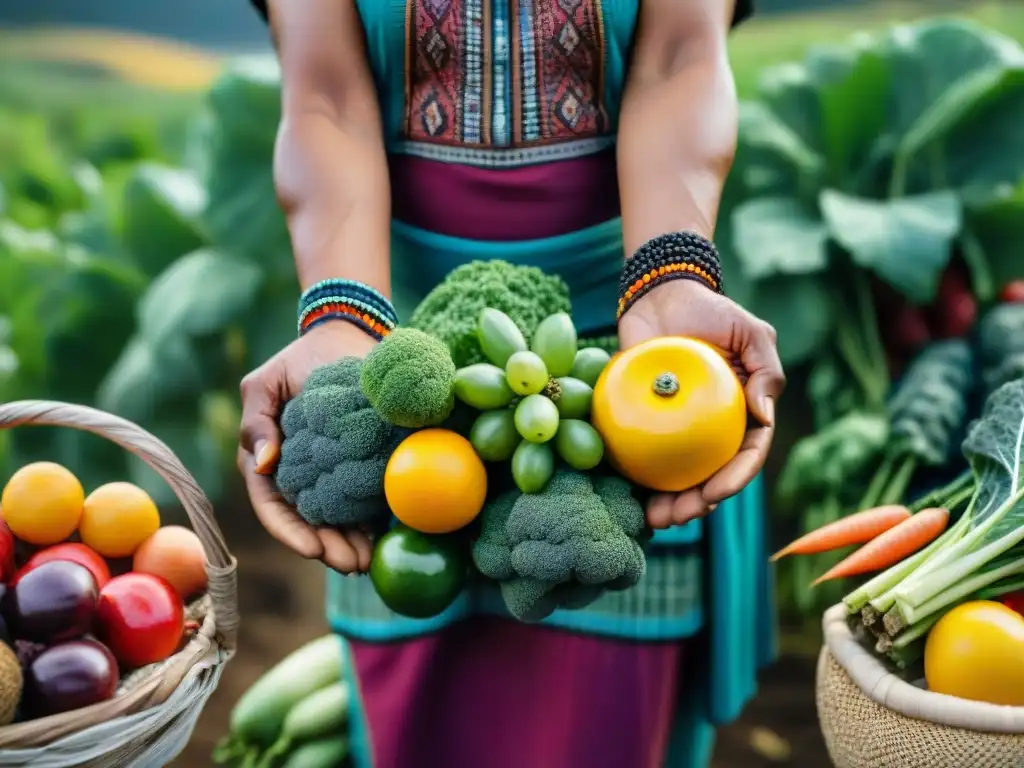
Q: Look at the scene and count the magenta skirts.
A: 1